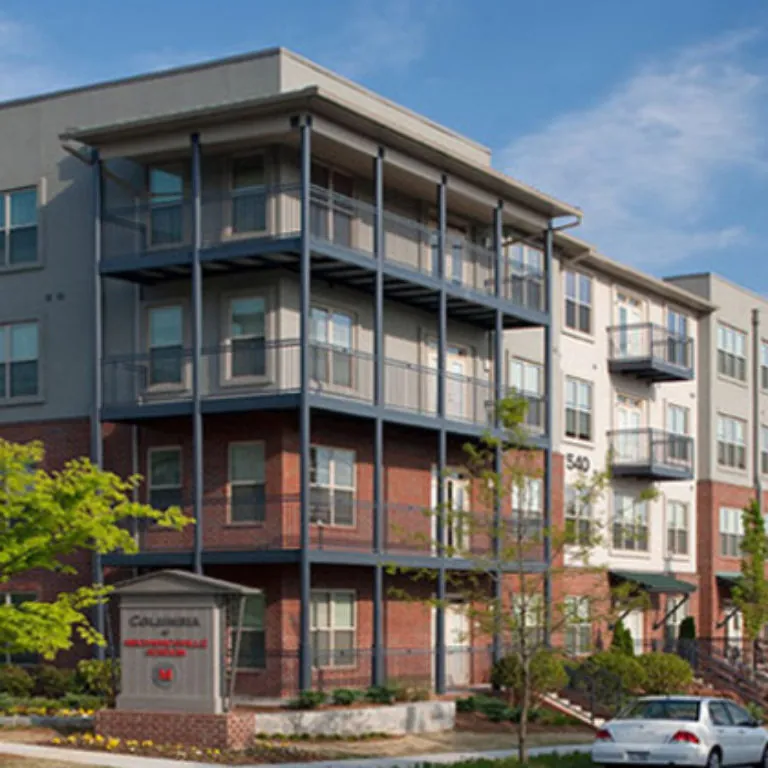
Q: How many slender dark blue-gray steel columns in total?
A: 7